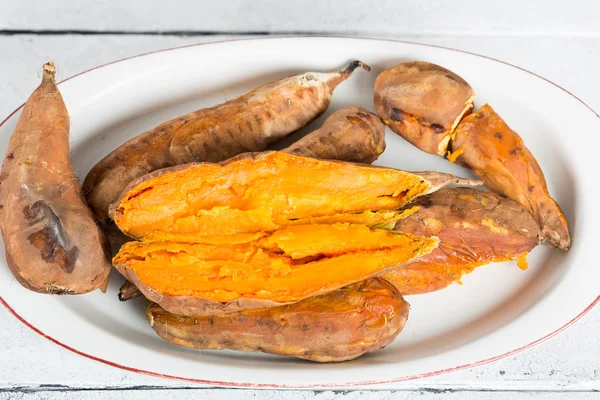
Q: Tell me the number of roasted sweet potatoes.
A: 7